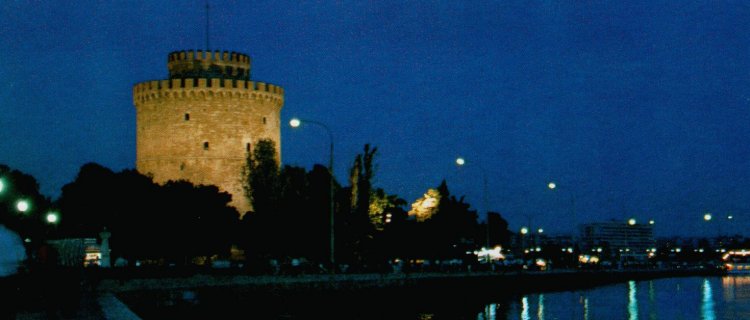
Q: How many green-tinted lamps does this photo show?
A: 3